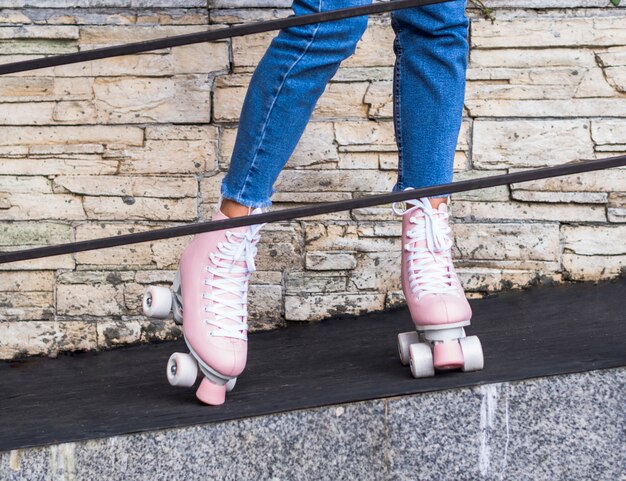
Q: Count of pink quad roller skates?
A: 2